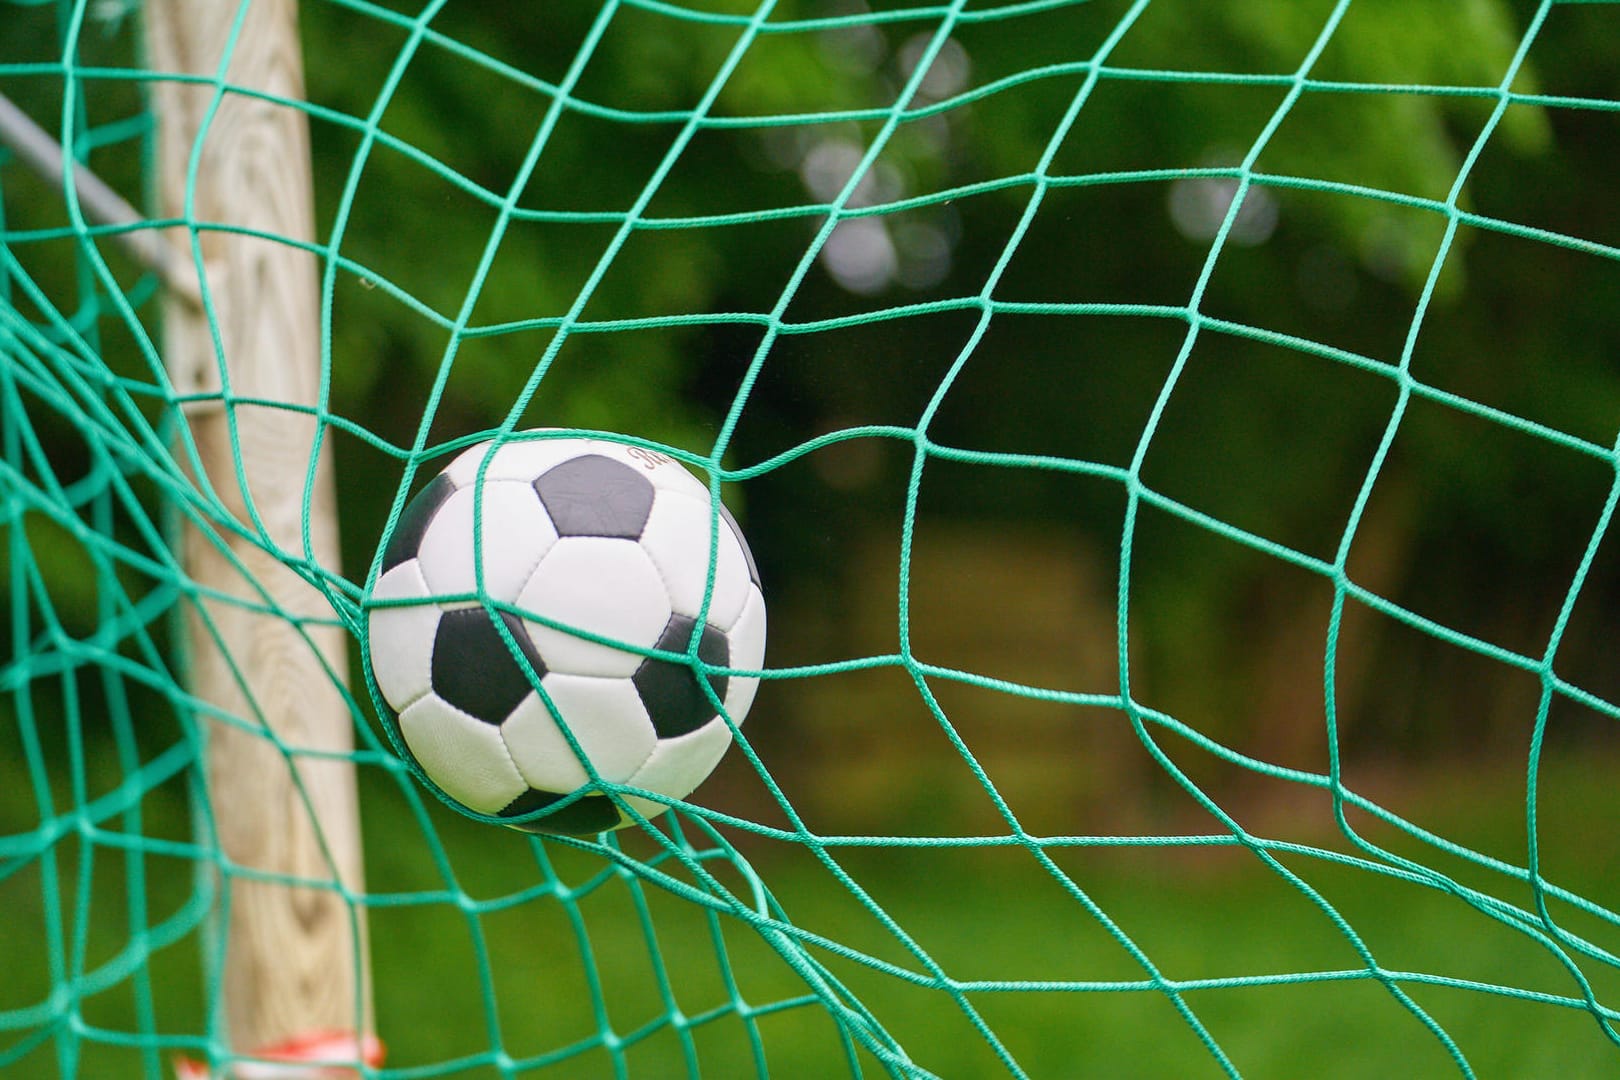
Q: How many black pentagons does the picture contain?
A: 6